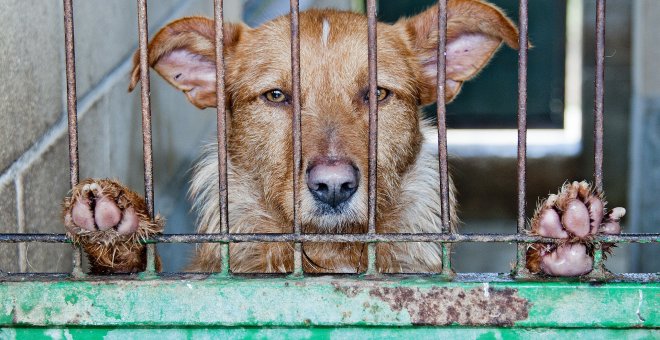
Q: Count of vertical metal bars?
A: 8